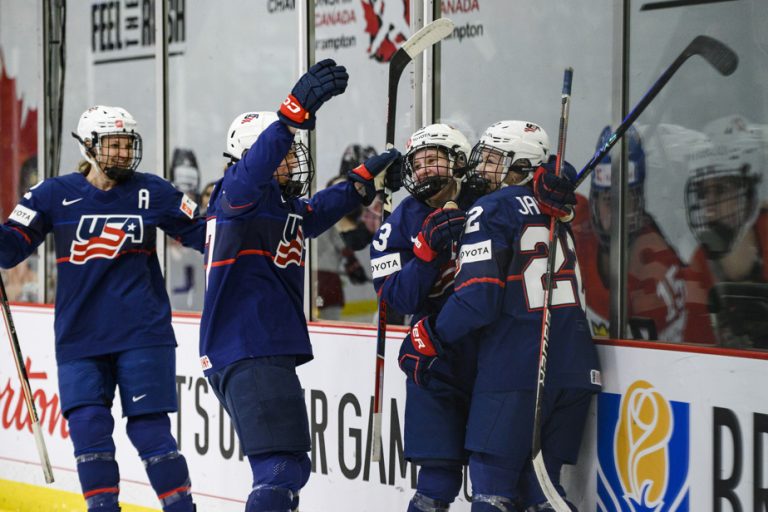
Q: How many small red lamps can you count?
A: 0